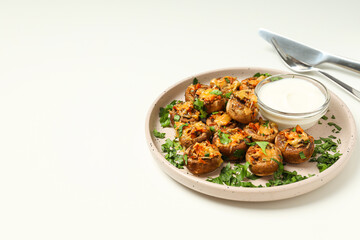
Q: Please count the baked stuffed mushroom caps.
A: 13